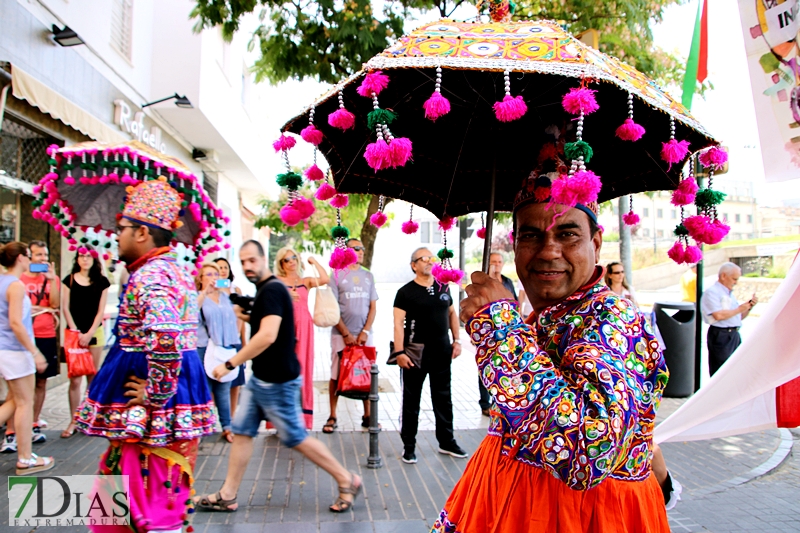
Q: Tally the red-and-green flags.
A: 1